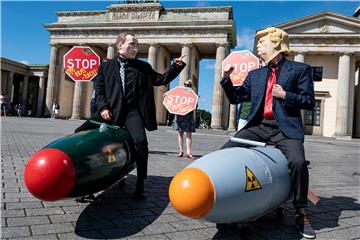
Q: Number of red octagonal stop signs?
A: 3